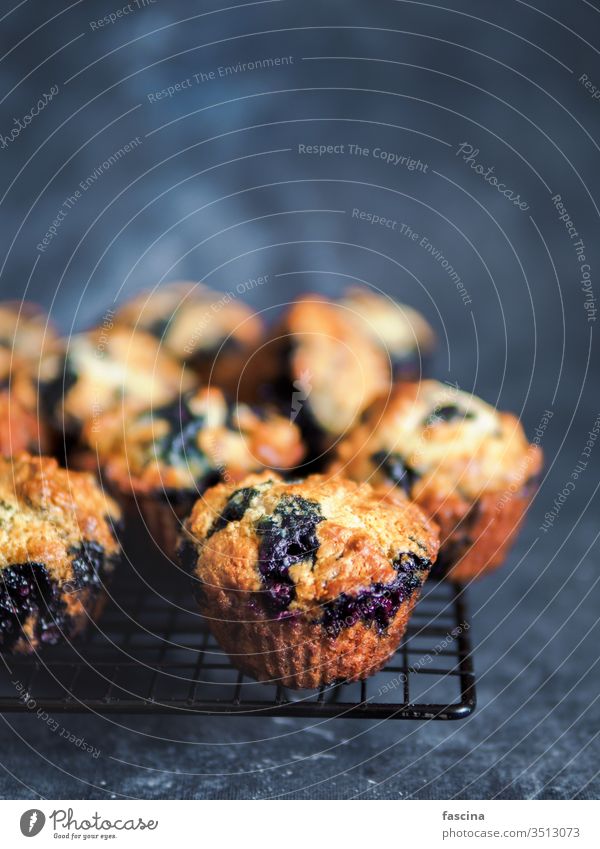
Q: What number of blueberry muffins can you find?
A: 9